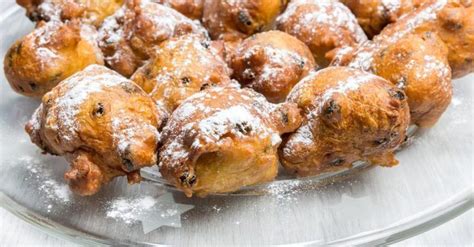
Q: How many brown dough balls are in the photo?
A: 14